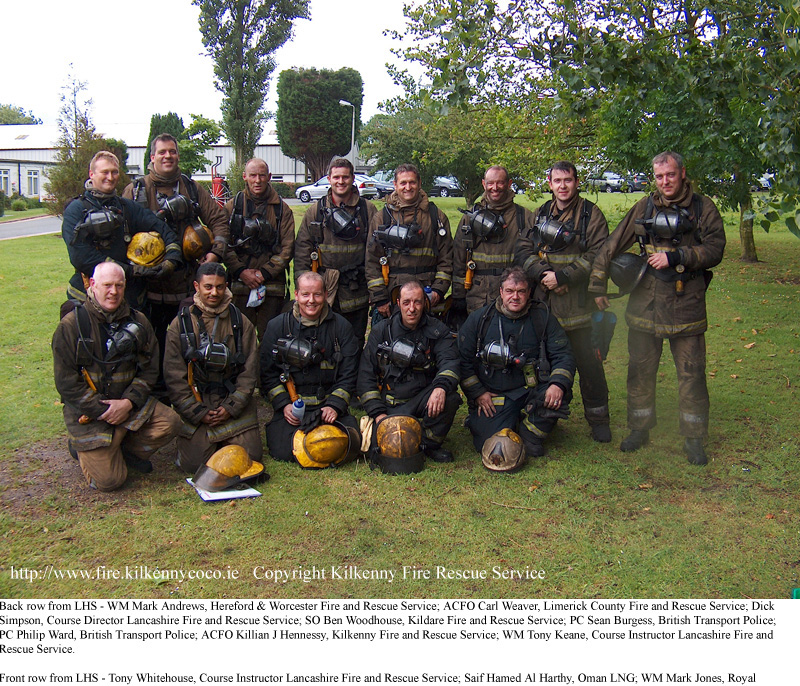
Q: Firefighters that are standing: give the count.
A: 8